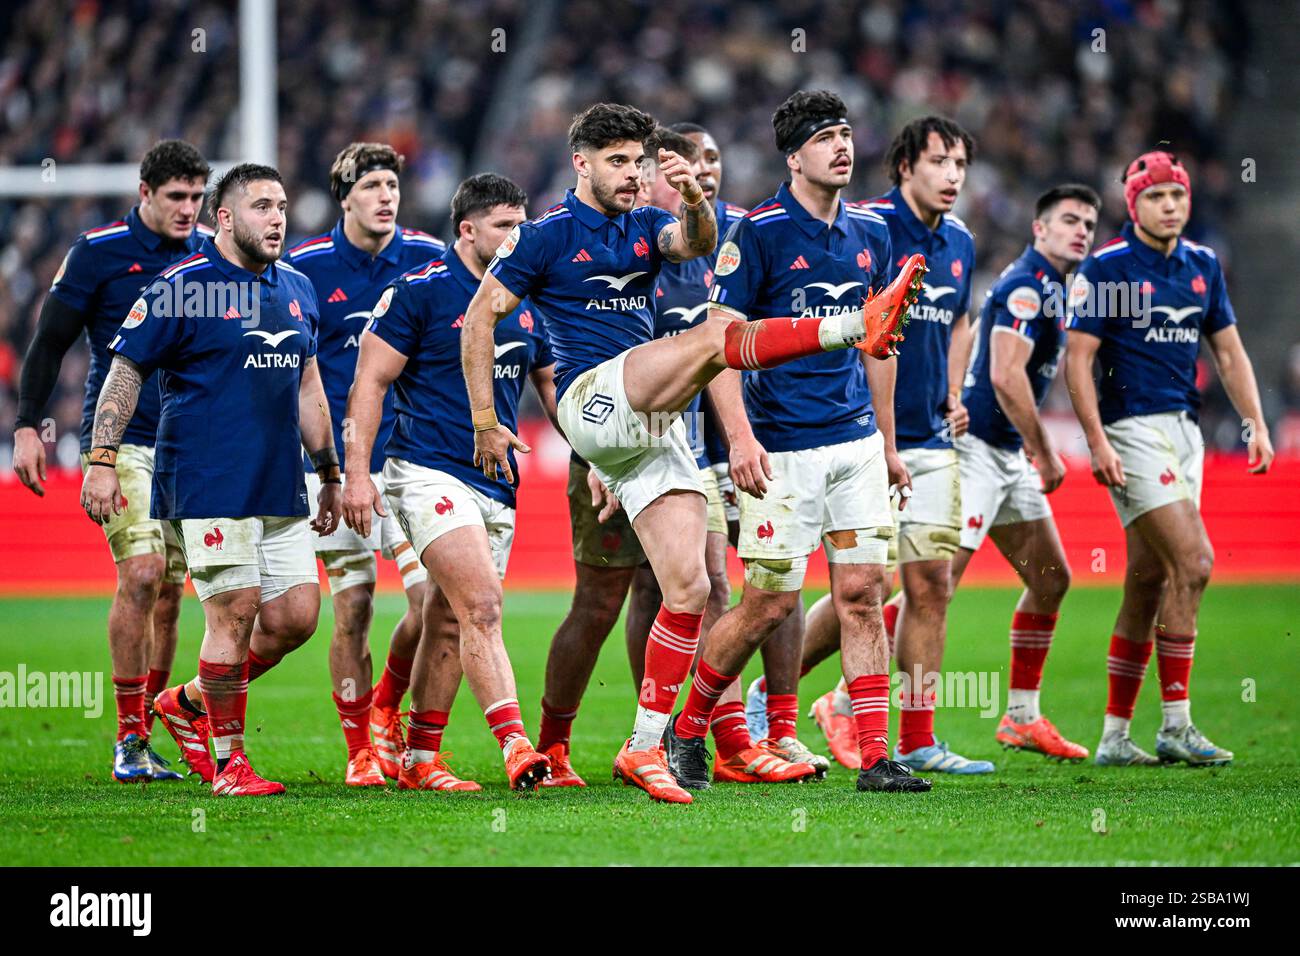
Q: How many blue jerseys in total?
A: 11